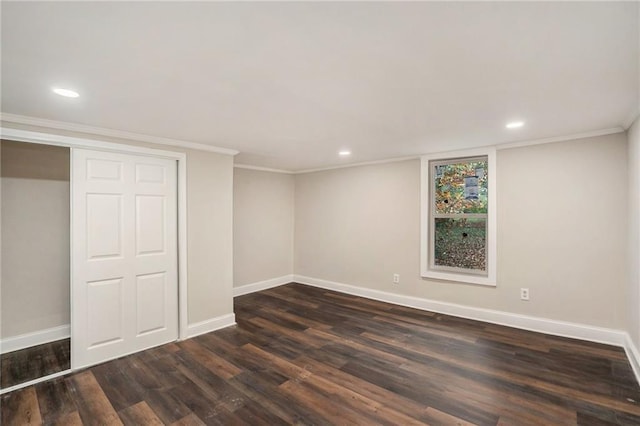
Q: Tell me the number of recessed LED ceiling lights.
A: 3